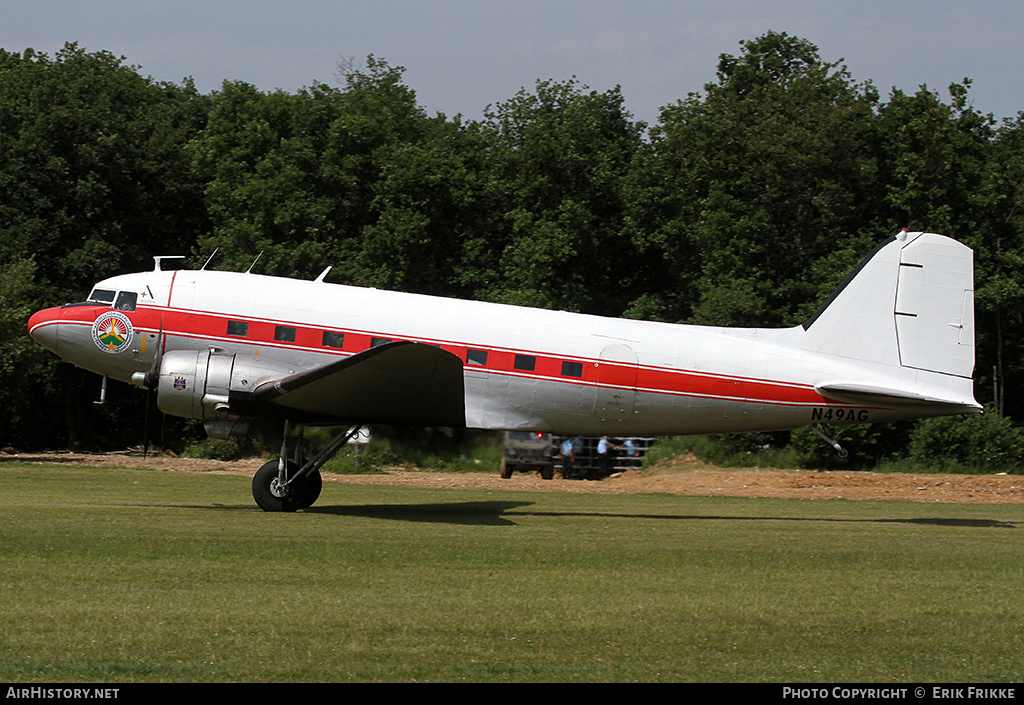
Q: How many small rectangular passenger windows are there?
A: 7